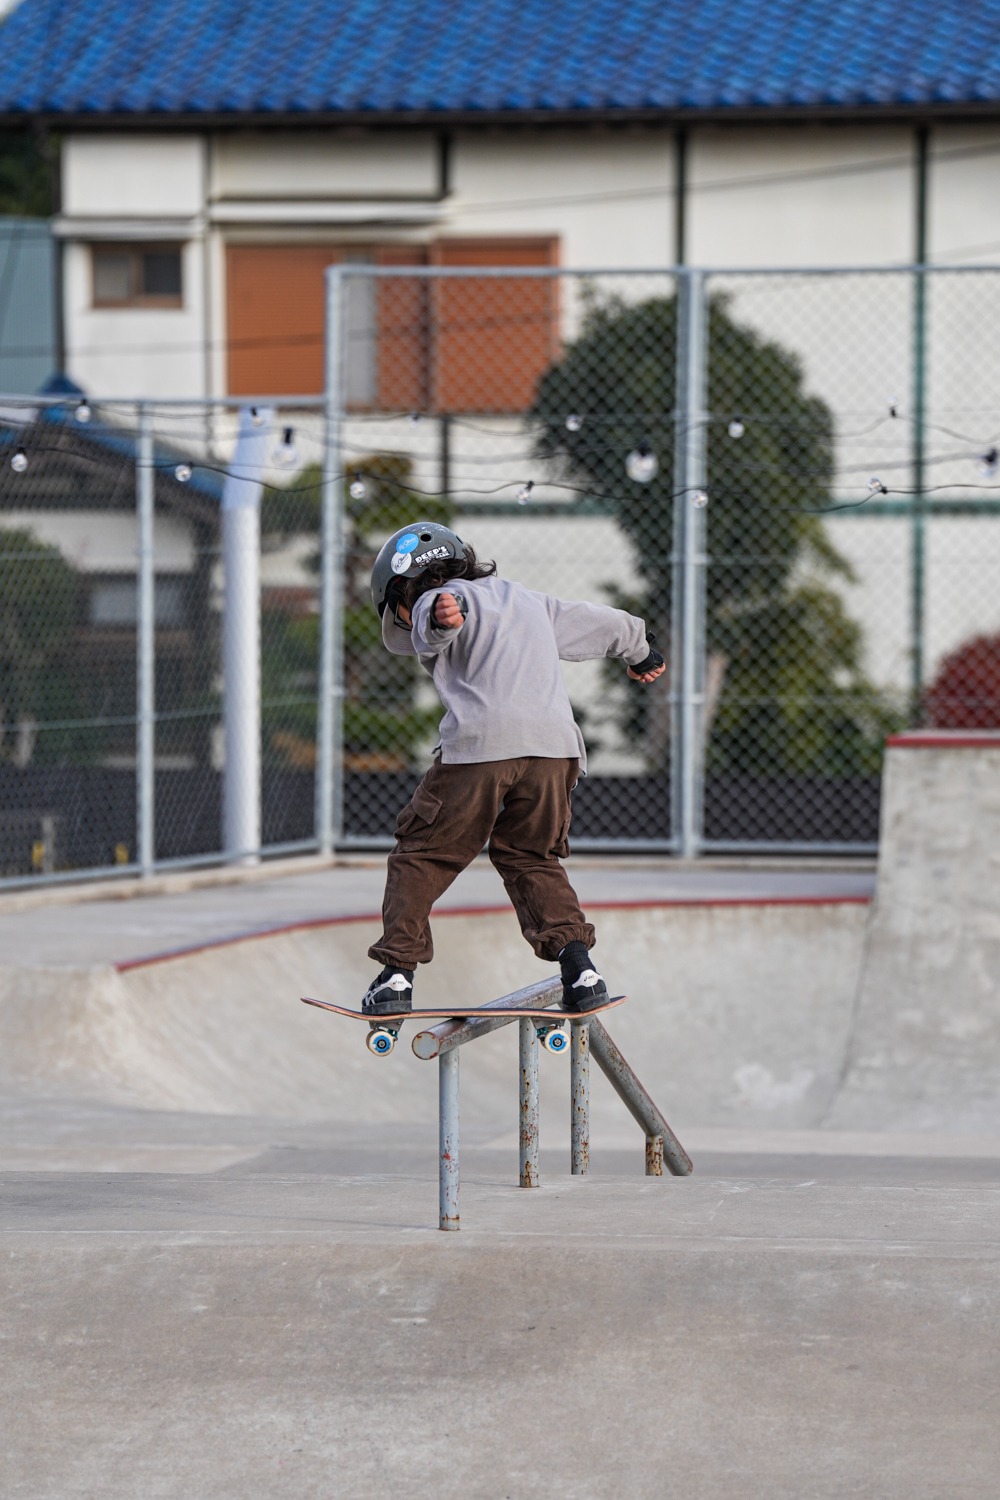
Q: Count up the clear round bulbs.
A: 15